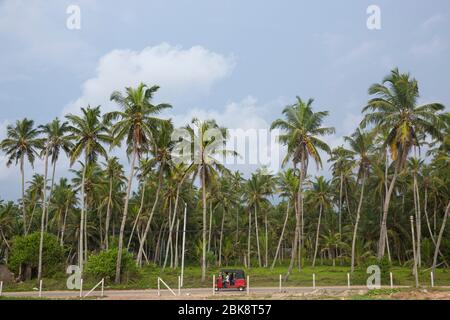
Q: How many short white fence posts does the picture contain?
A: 13